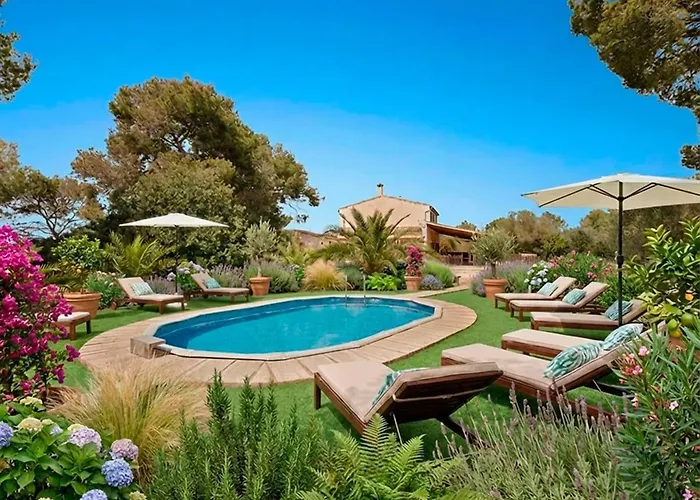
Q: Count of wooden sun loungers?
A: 9